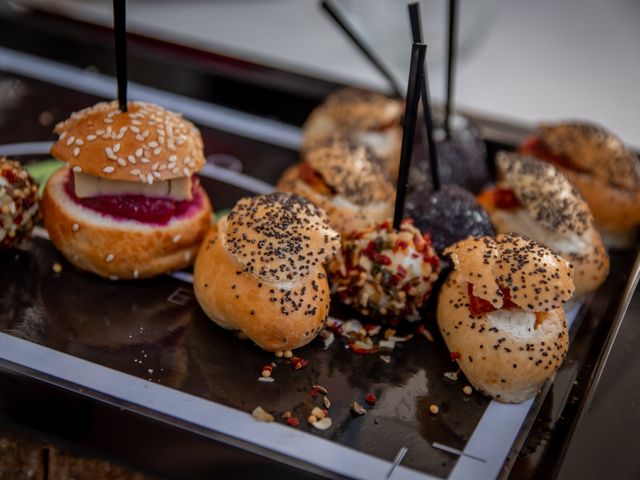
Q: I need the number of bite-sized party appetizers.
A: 11